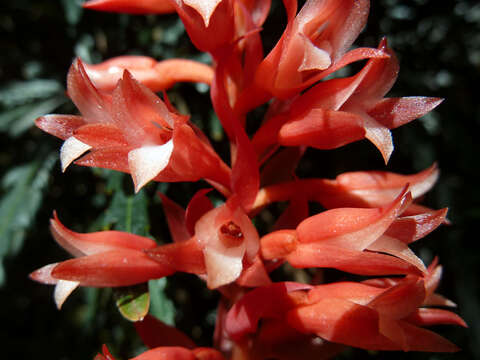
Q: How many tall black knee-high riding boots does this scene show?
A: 0